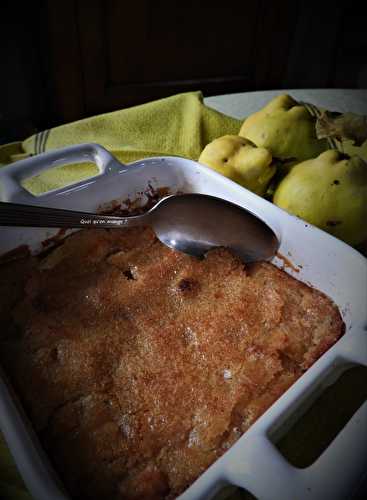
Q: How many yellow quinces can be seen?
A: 3